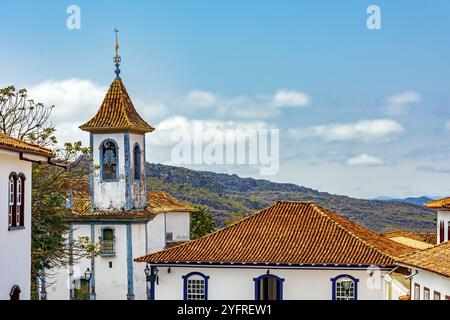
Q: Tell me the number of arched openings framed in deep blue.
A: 3